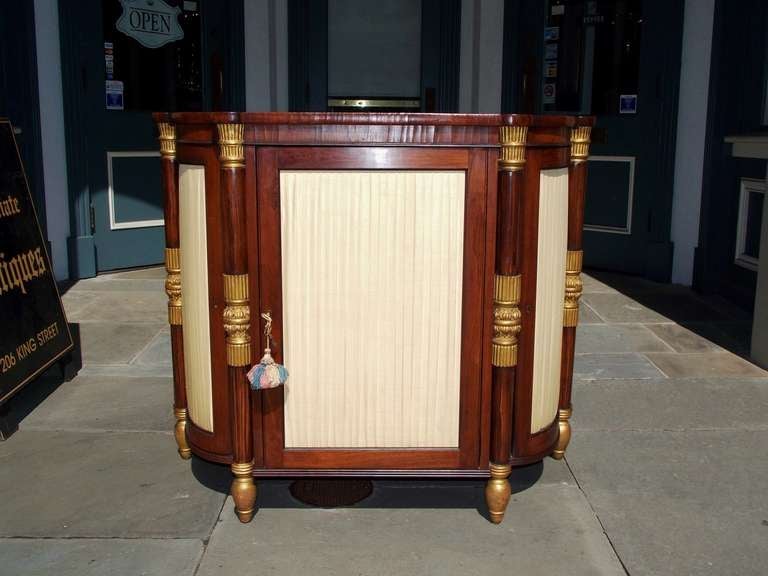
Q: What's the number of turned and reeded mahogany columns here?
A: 4